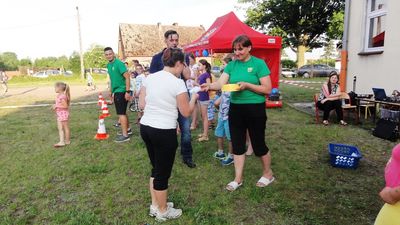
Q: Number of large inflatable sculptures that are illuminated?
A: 0